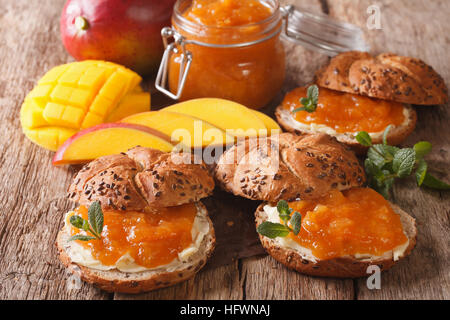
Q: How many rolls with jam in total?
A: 3